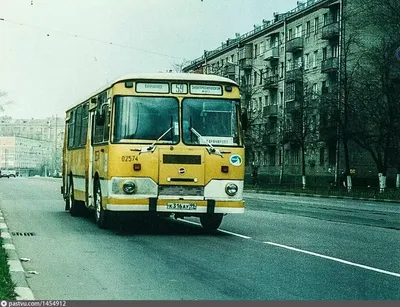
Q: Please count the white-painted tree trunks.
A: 4